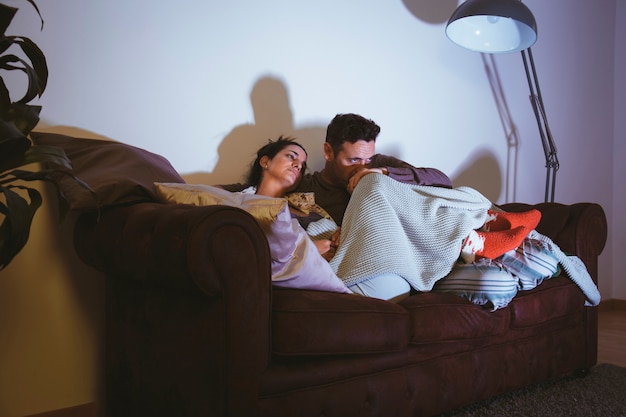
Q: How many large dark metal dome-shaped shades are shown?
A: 1